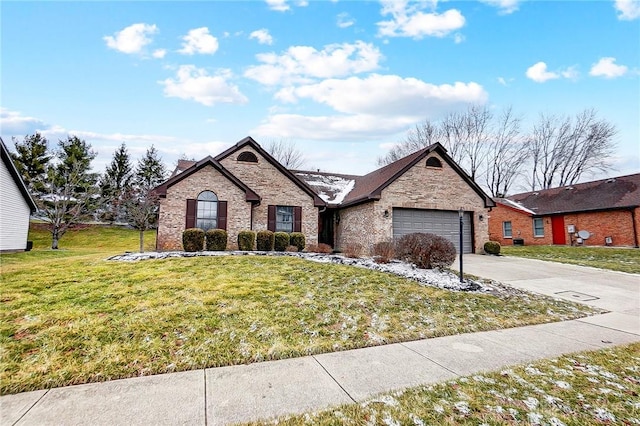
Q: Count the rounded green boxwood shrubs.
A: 7